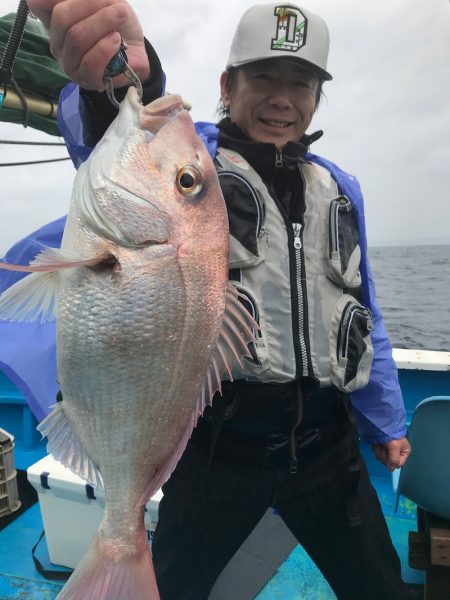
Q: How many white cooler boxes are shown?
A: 1